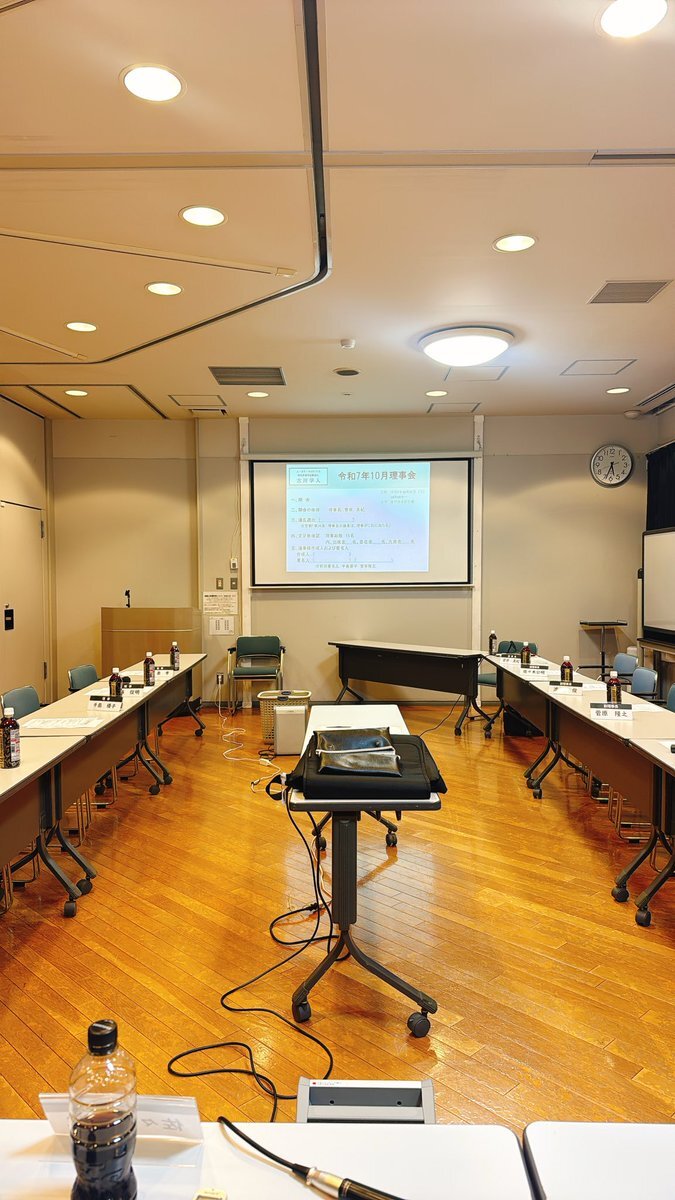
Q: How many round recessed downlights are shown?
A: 10